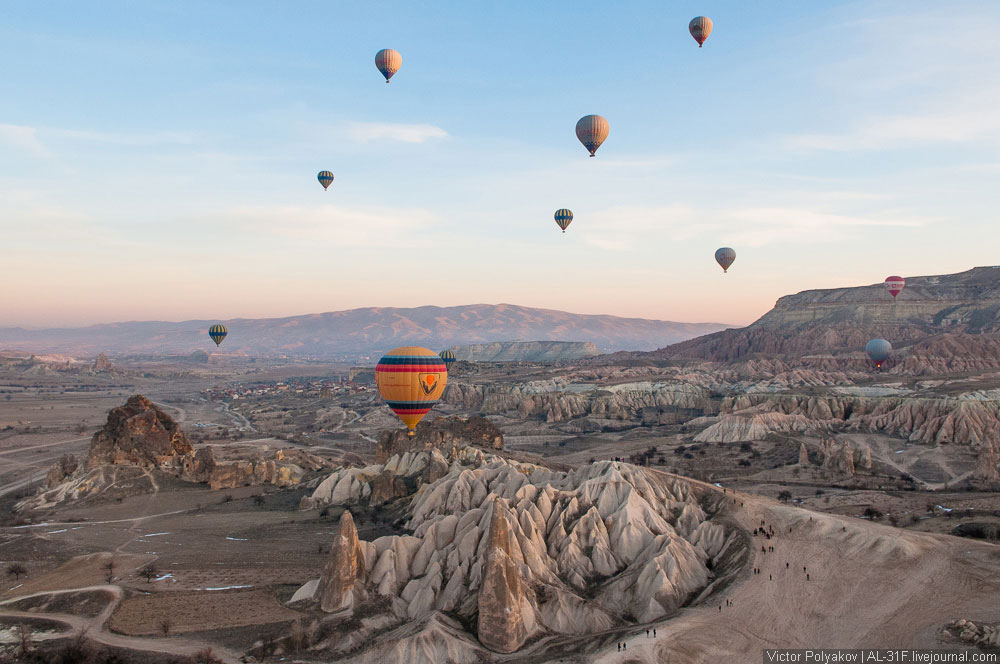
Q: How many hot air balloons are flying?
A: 11